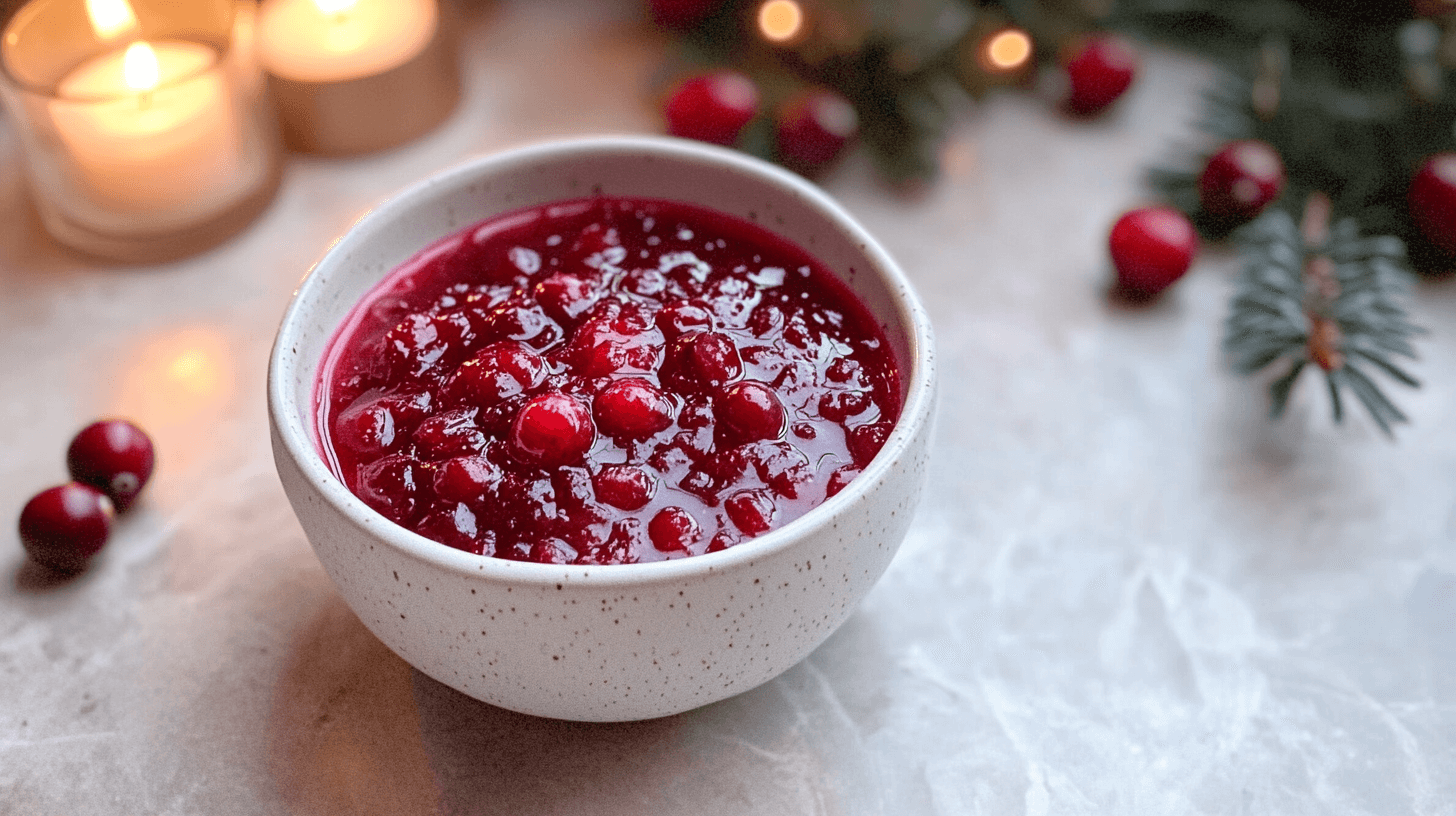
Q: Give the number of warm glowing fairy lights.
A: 2